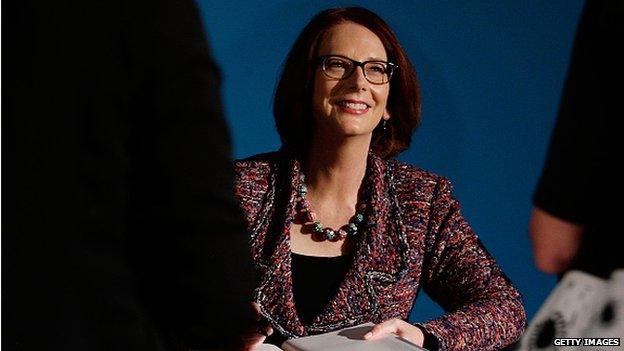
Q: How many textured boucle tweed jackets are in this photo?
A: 1